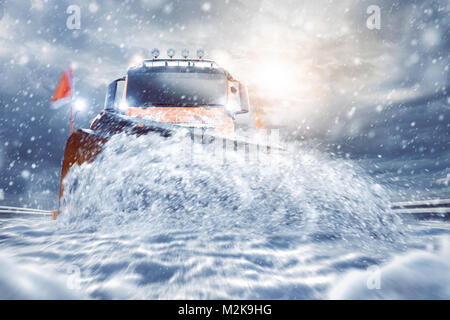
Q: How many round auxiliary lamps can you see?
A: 4